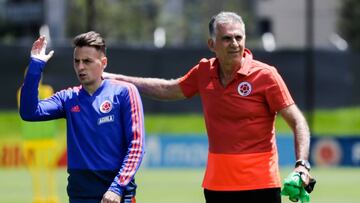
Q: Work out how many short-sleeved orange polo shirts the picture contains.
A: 1